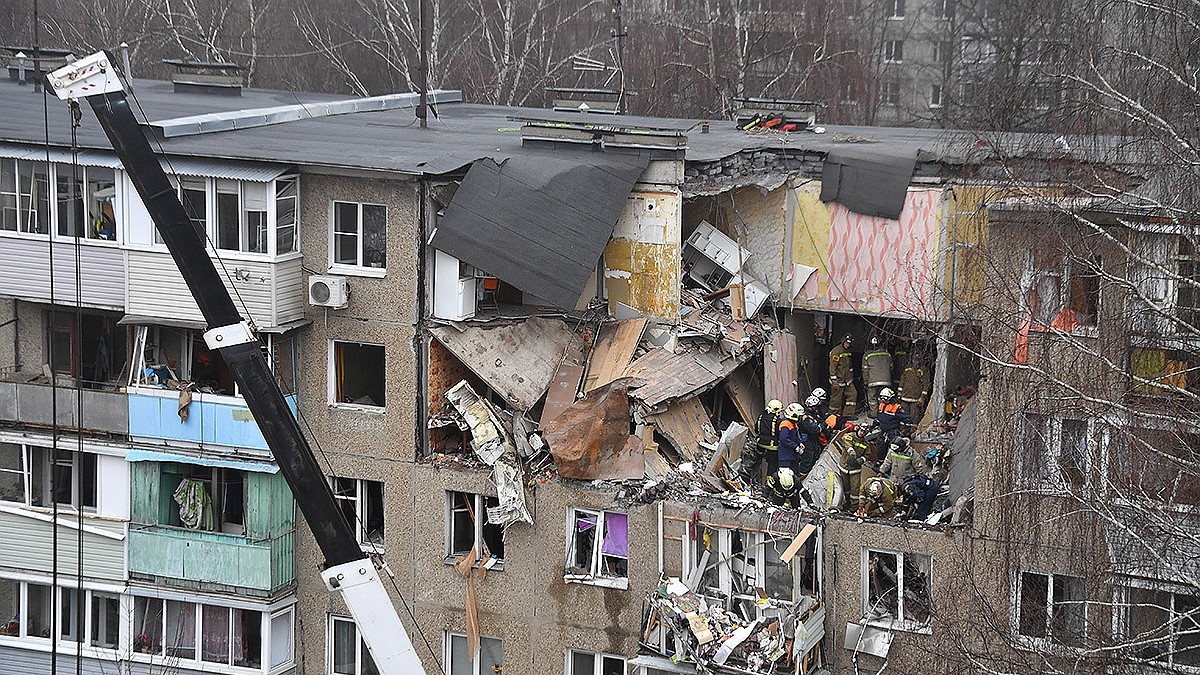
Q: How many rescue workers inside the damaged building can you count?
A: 15